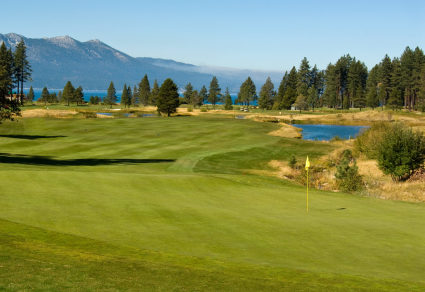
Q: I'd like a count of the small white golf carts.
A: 2